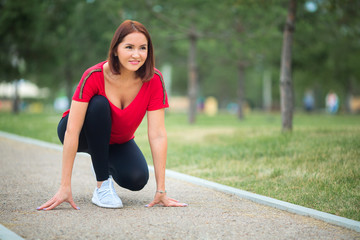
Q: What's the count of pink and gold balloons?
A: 0